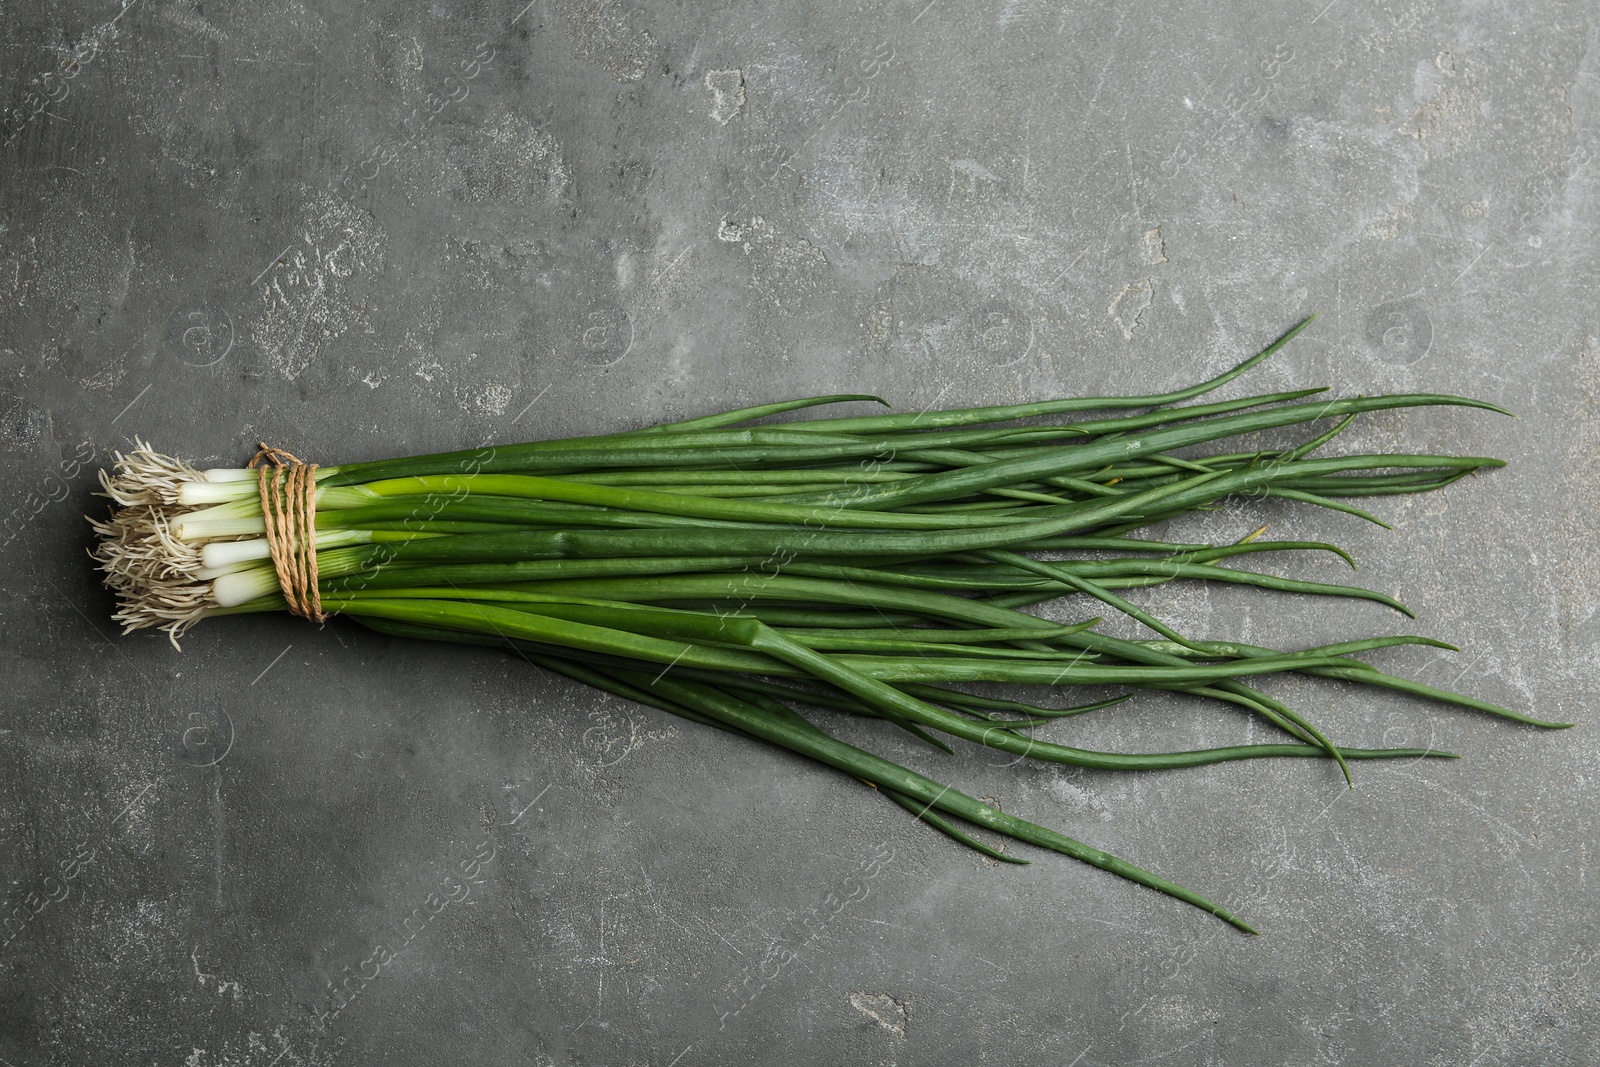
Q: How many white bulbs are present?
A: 7